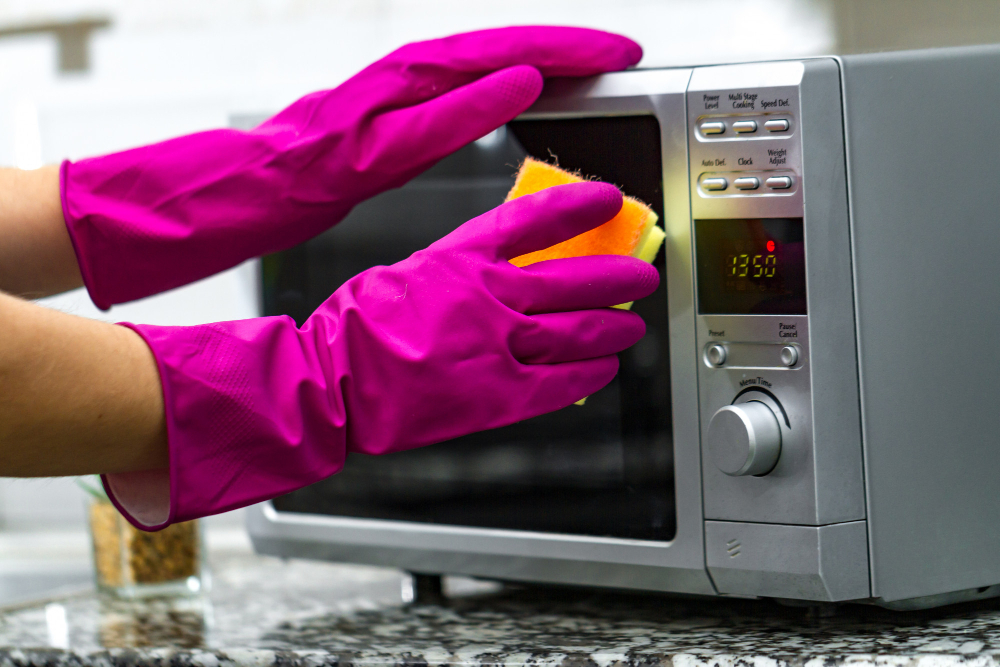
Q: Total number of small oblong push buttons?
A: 6